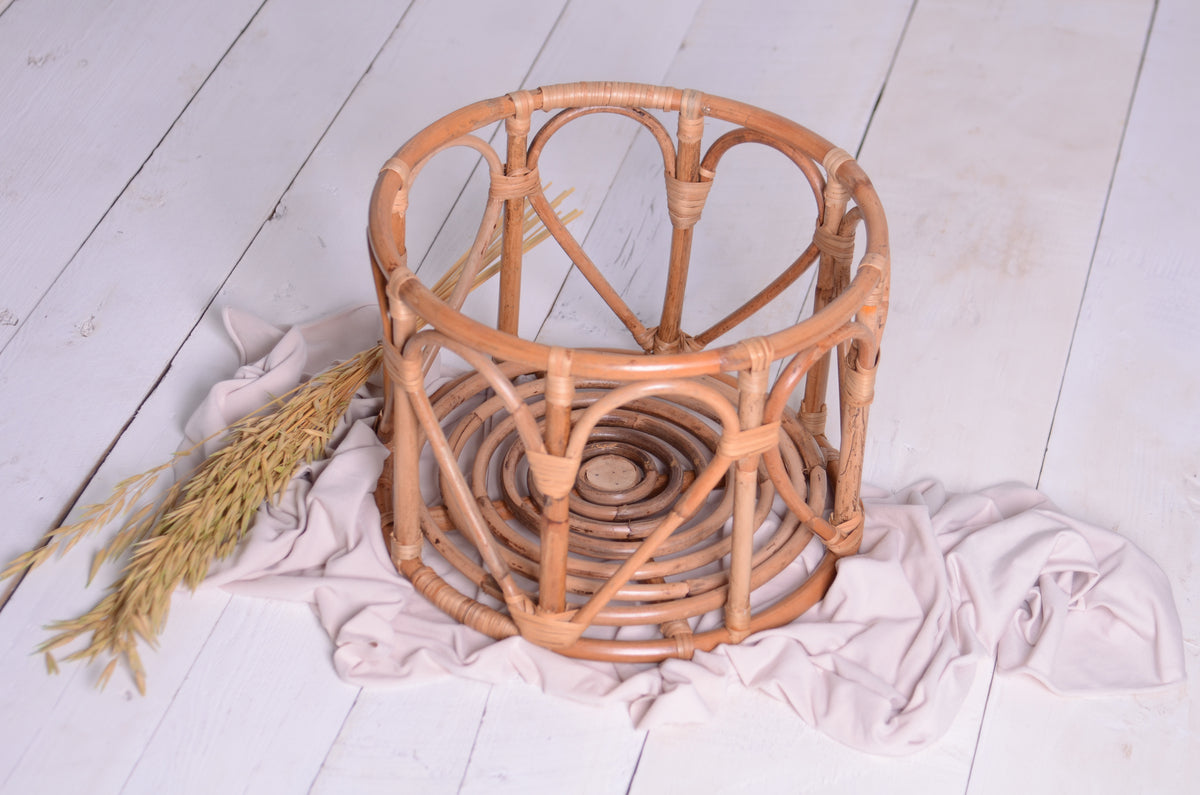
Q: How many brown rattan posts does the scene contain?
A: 8